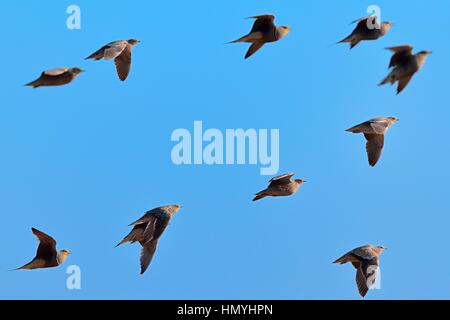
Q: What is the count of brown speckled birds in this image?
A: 10